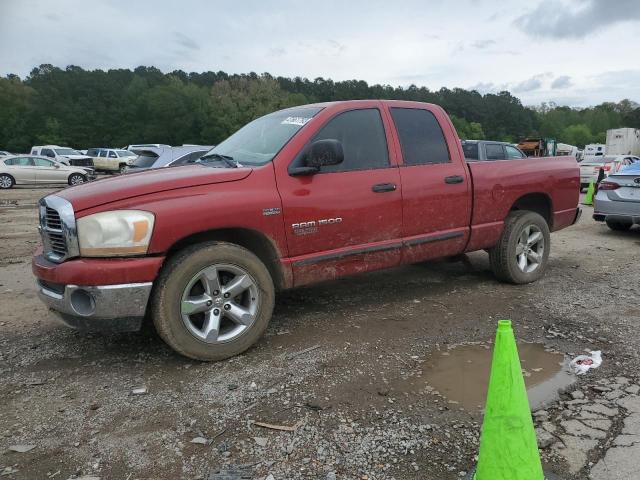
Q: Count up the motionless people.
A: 0